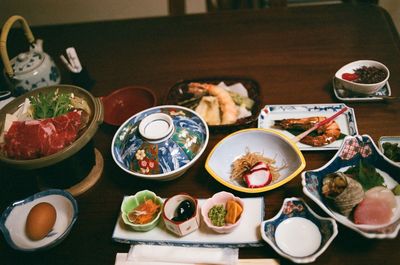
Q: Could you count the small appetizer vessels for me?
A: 3